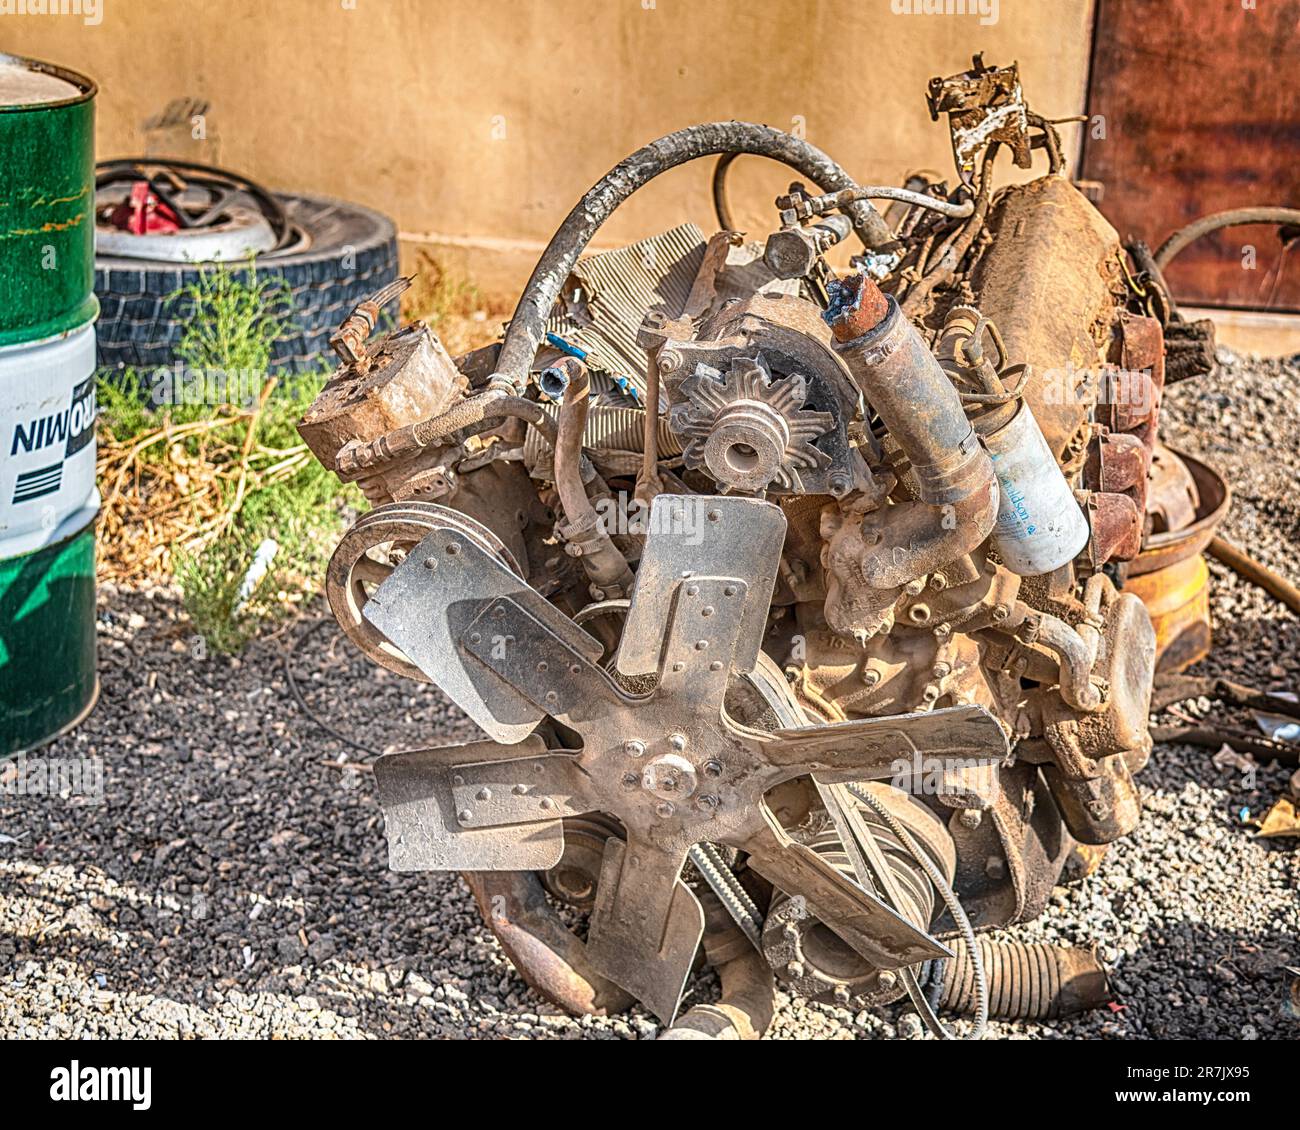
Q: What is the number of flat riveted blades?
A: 6